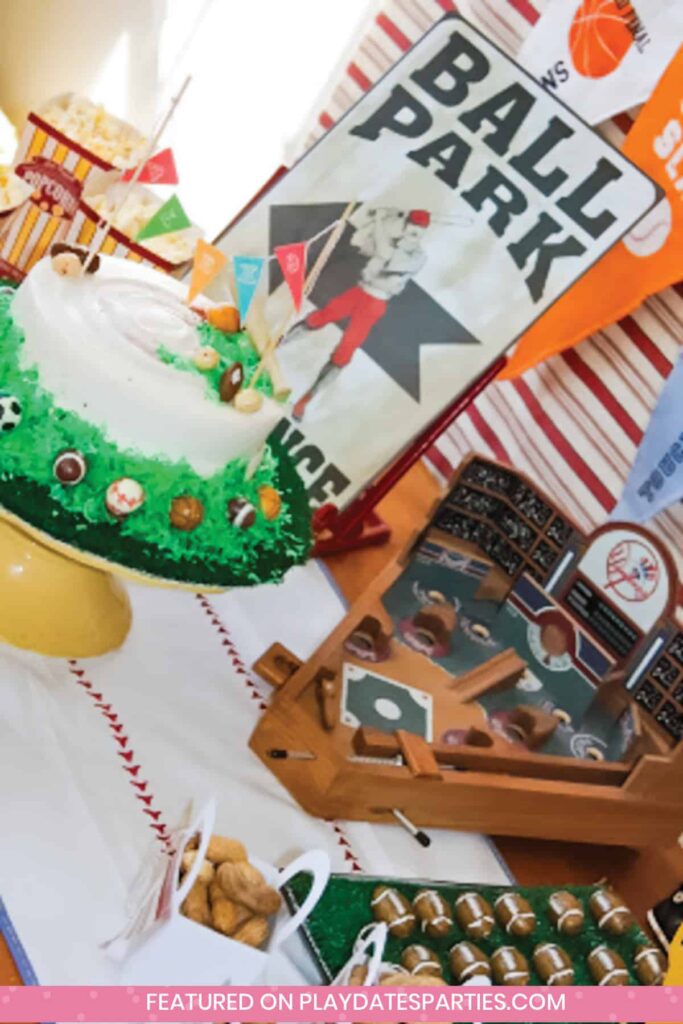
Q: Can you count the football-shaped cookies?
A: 12